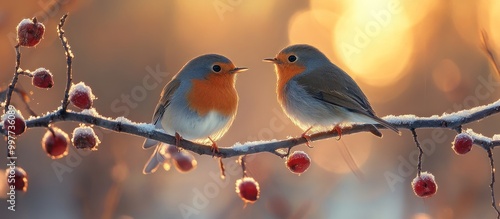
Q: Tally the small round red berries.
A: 12